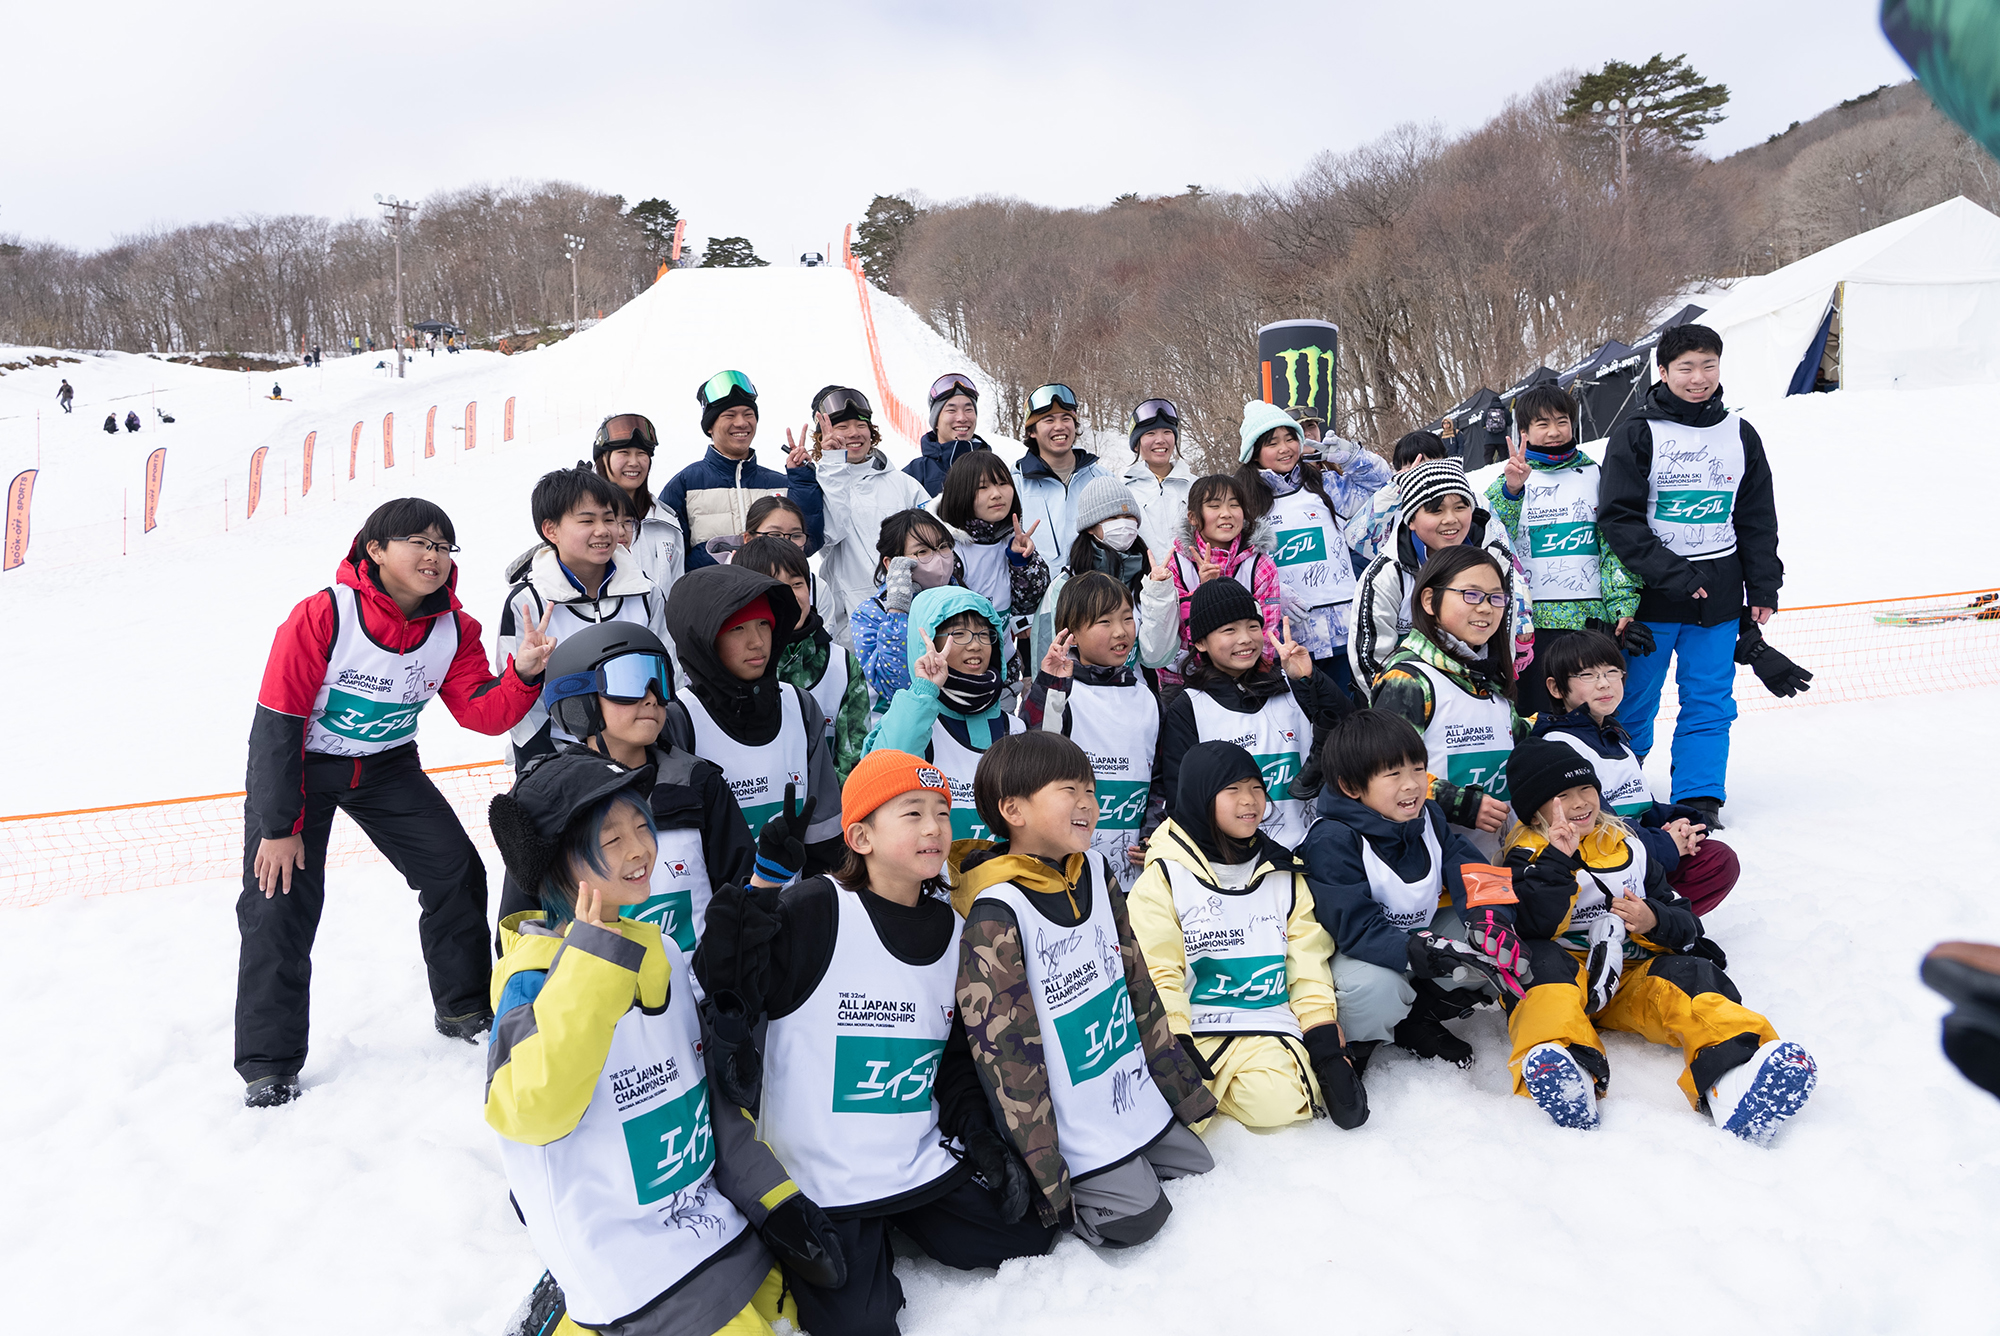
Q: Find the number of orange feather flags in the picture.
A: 11